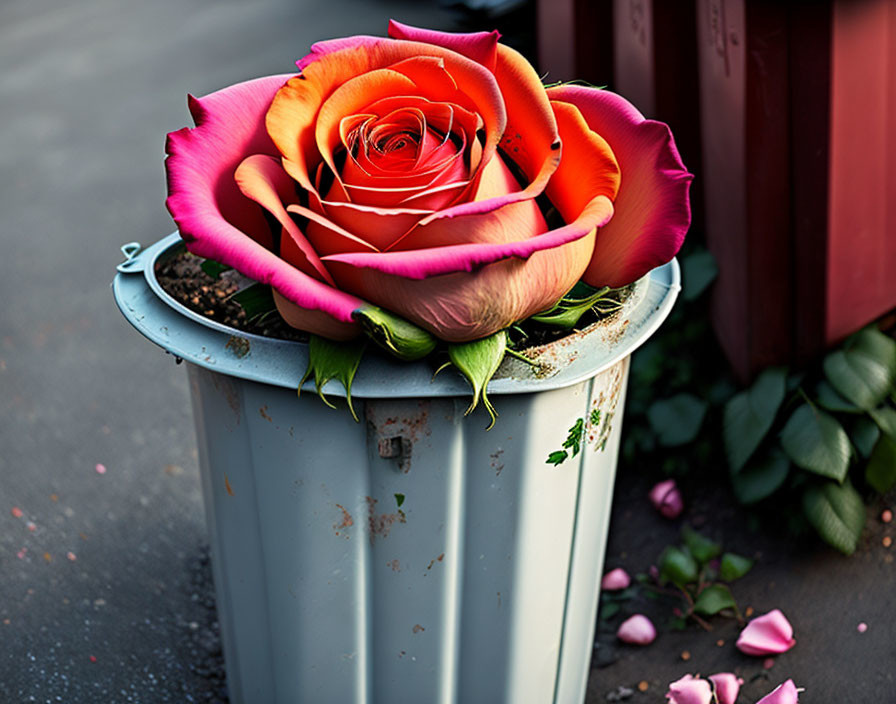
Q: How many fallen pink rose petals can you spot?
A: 7